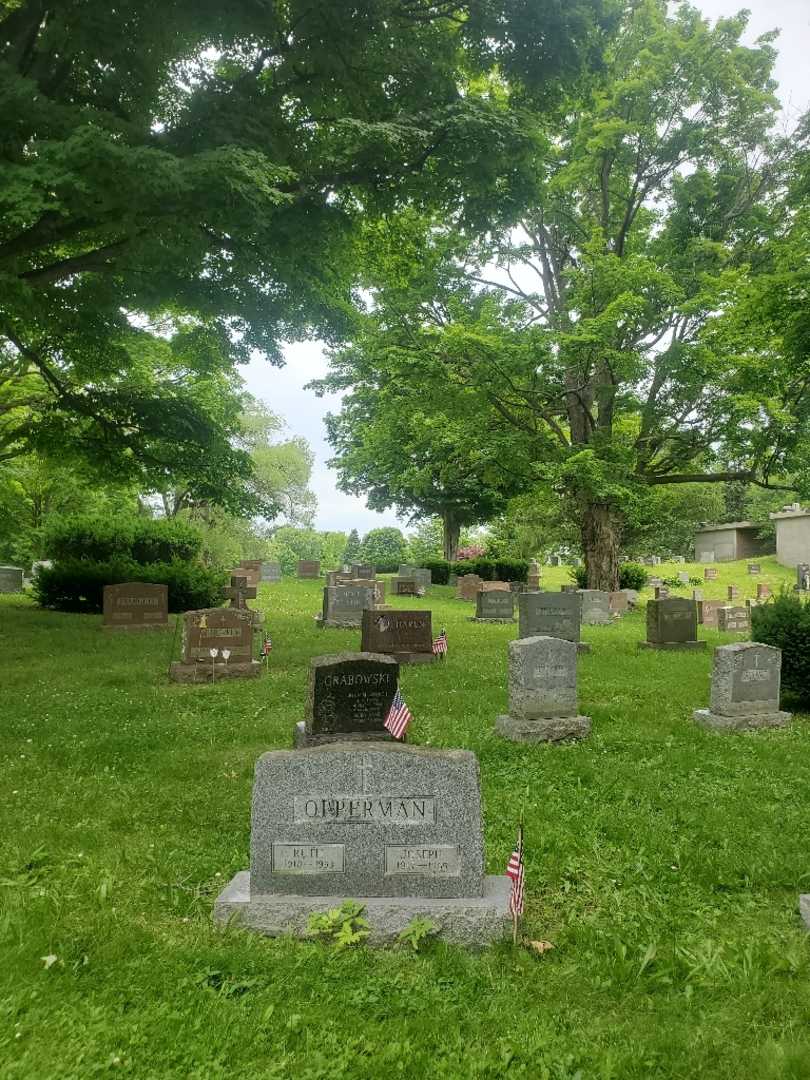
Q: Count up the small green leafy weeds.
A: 2